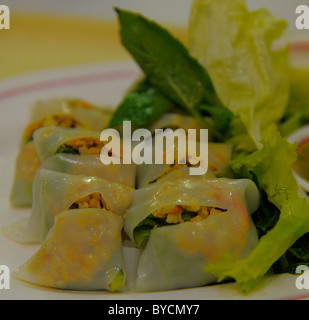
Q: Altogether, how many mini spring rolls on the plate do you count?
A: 6